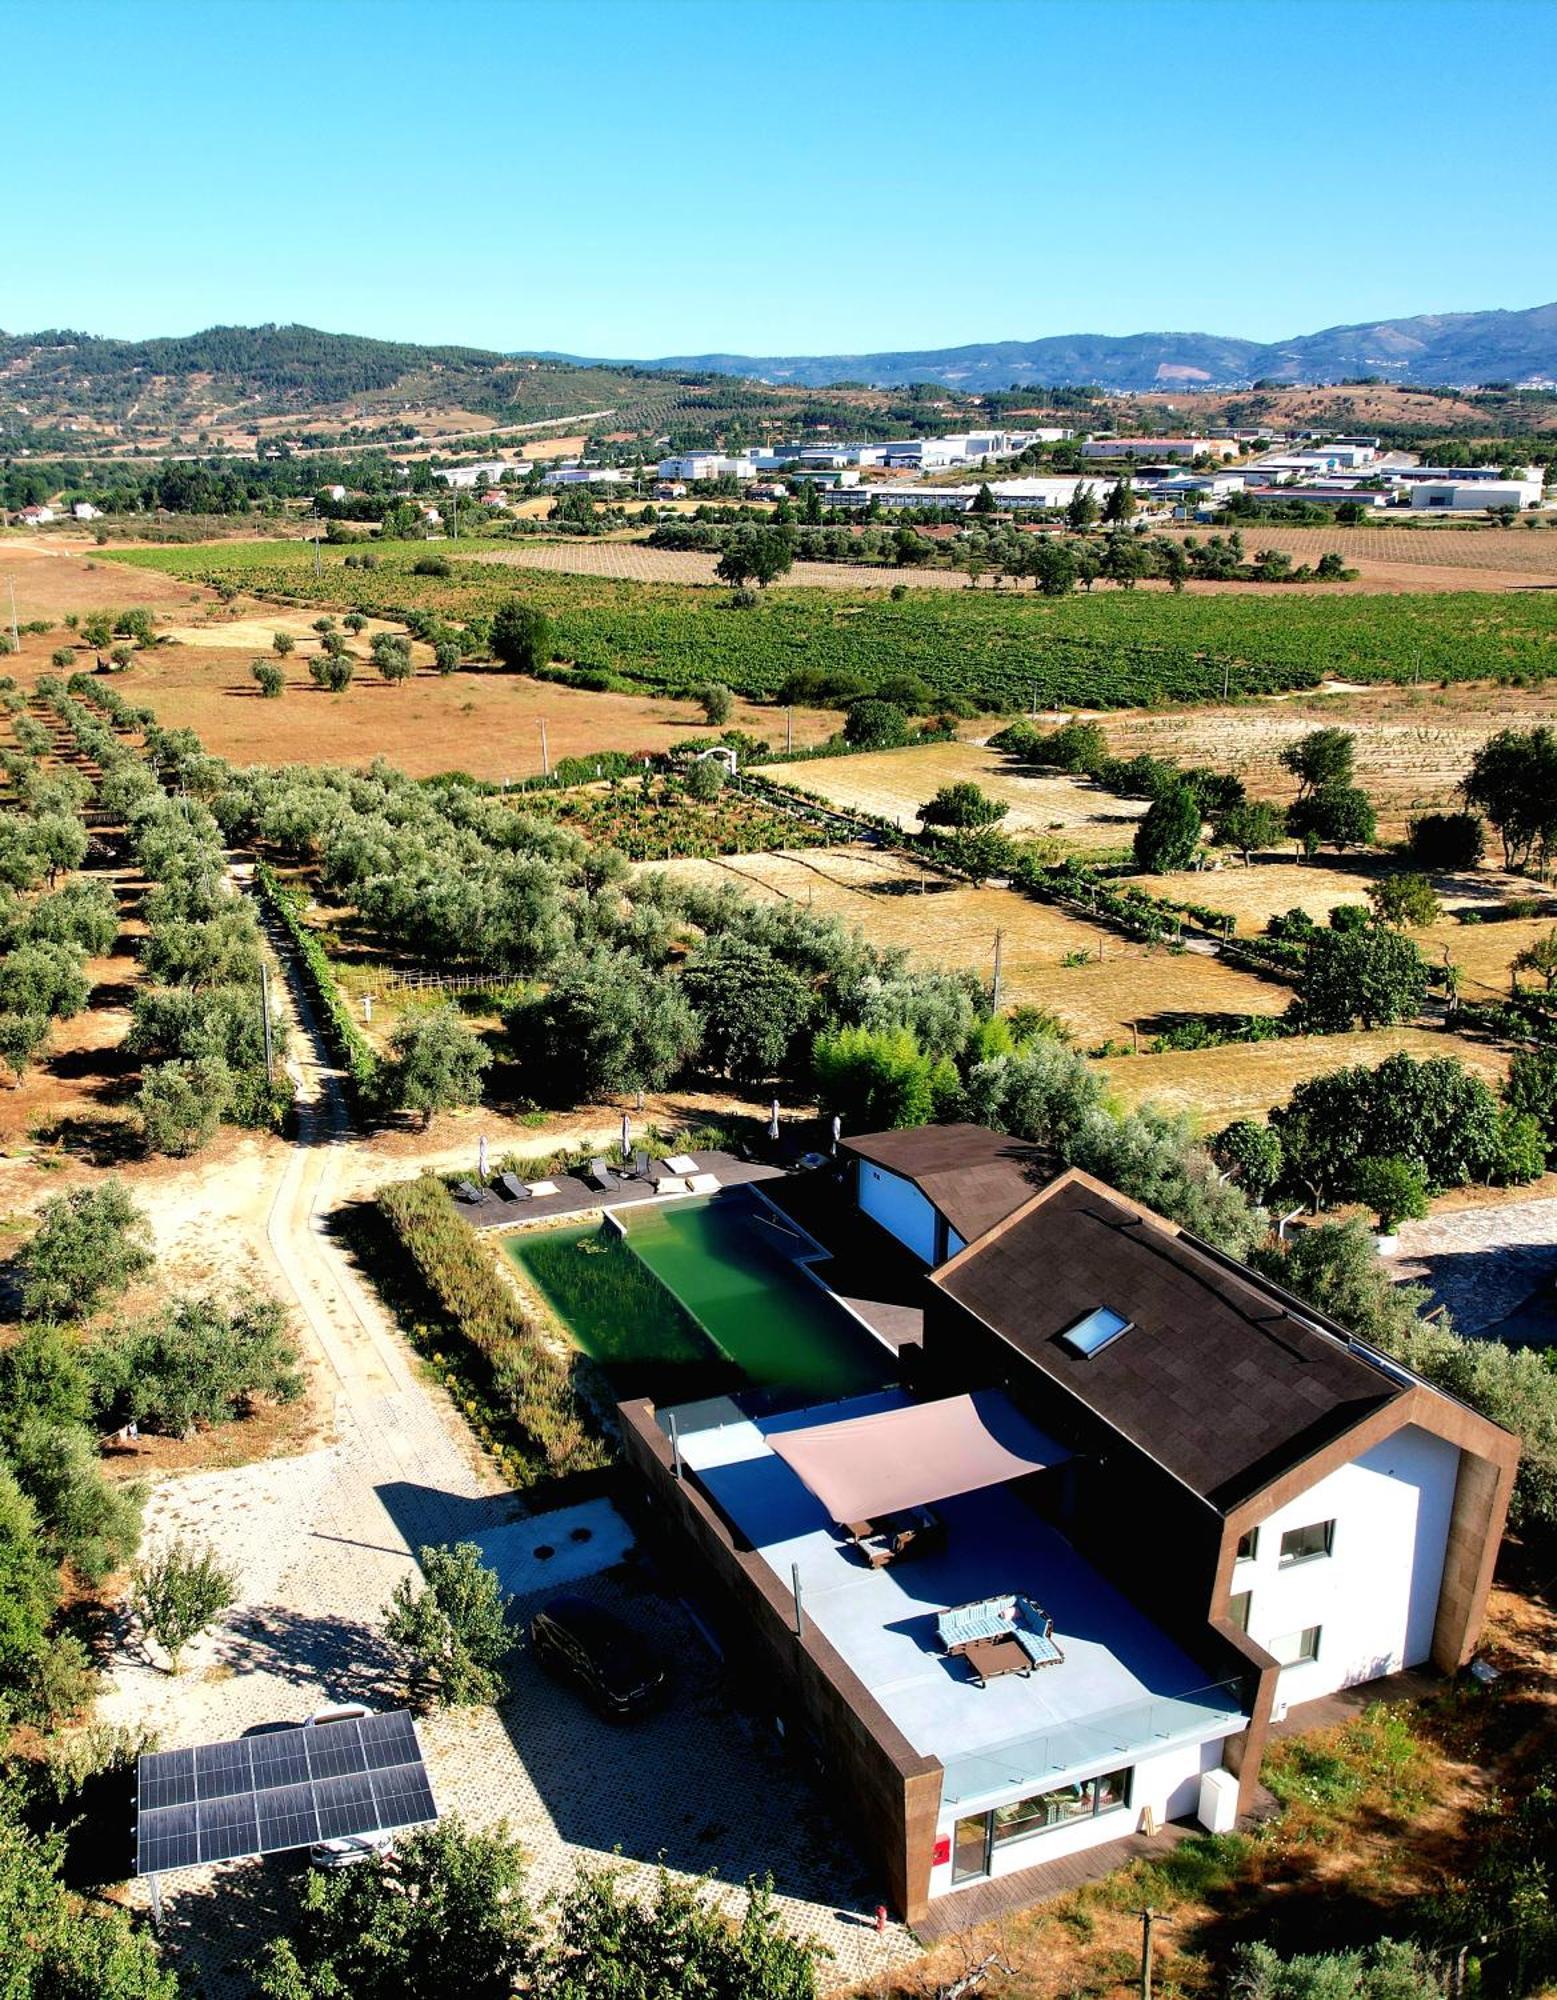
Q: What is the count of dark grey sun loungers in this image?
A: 4